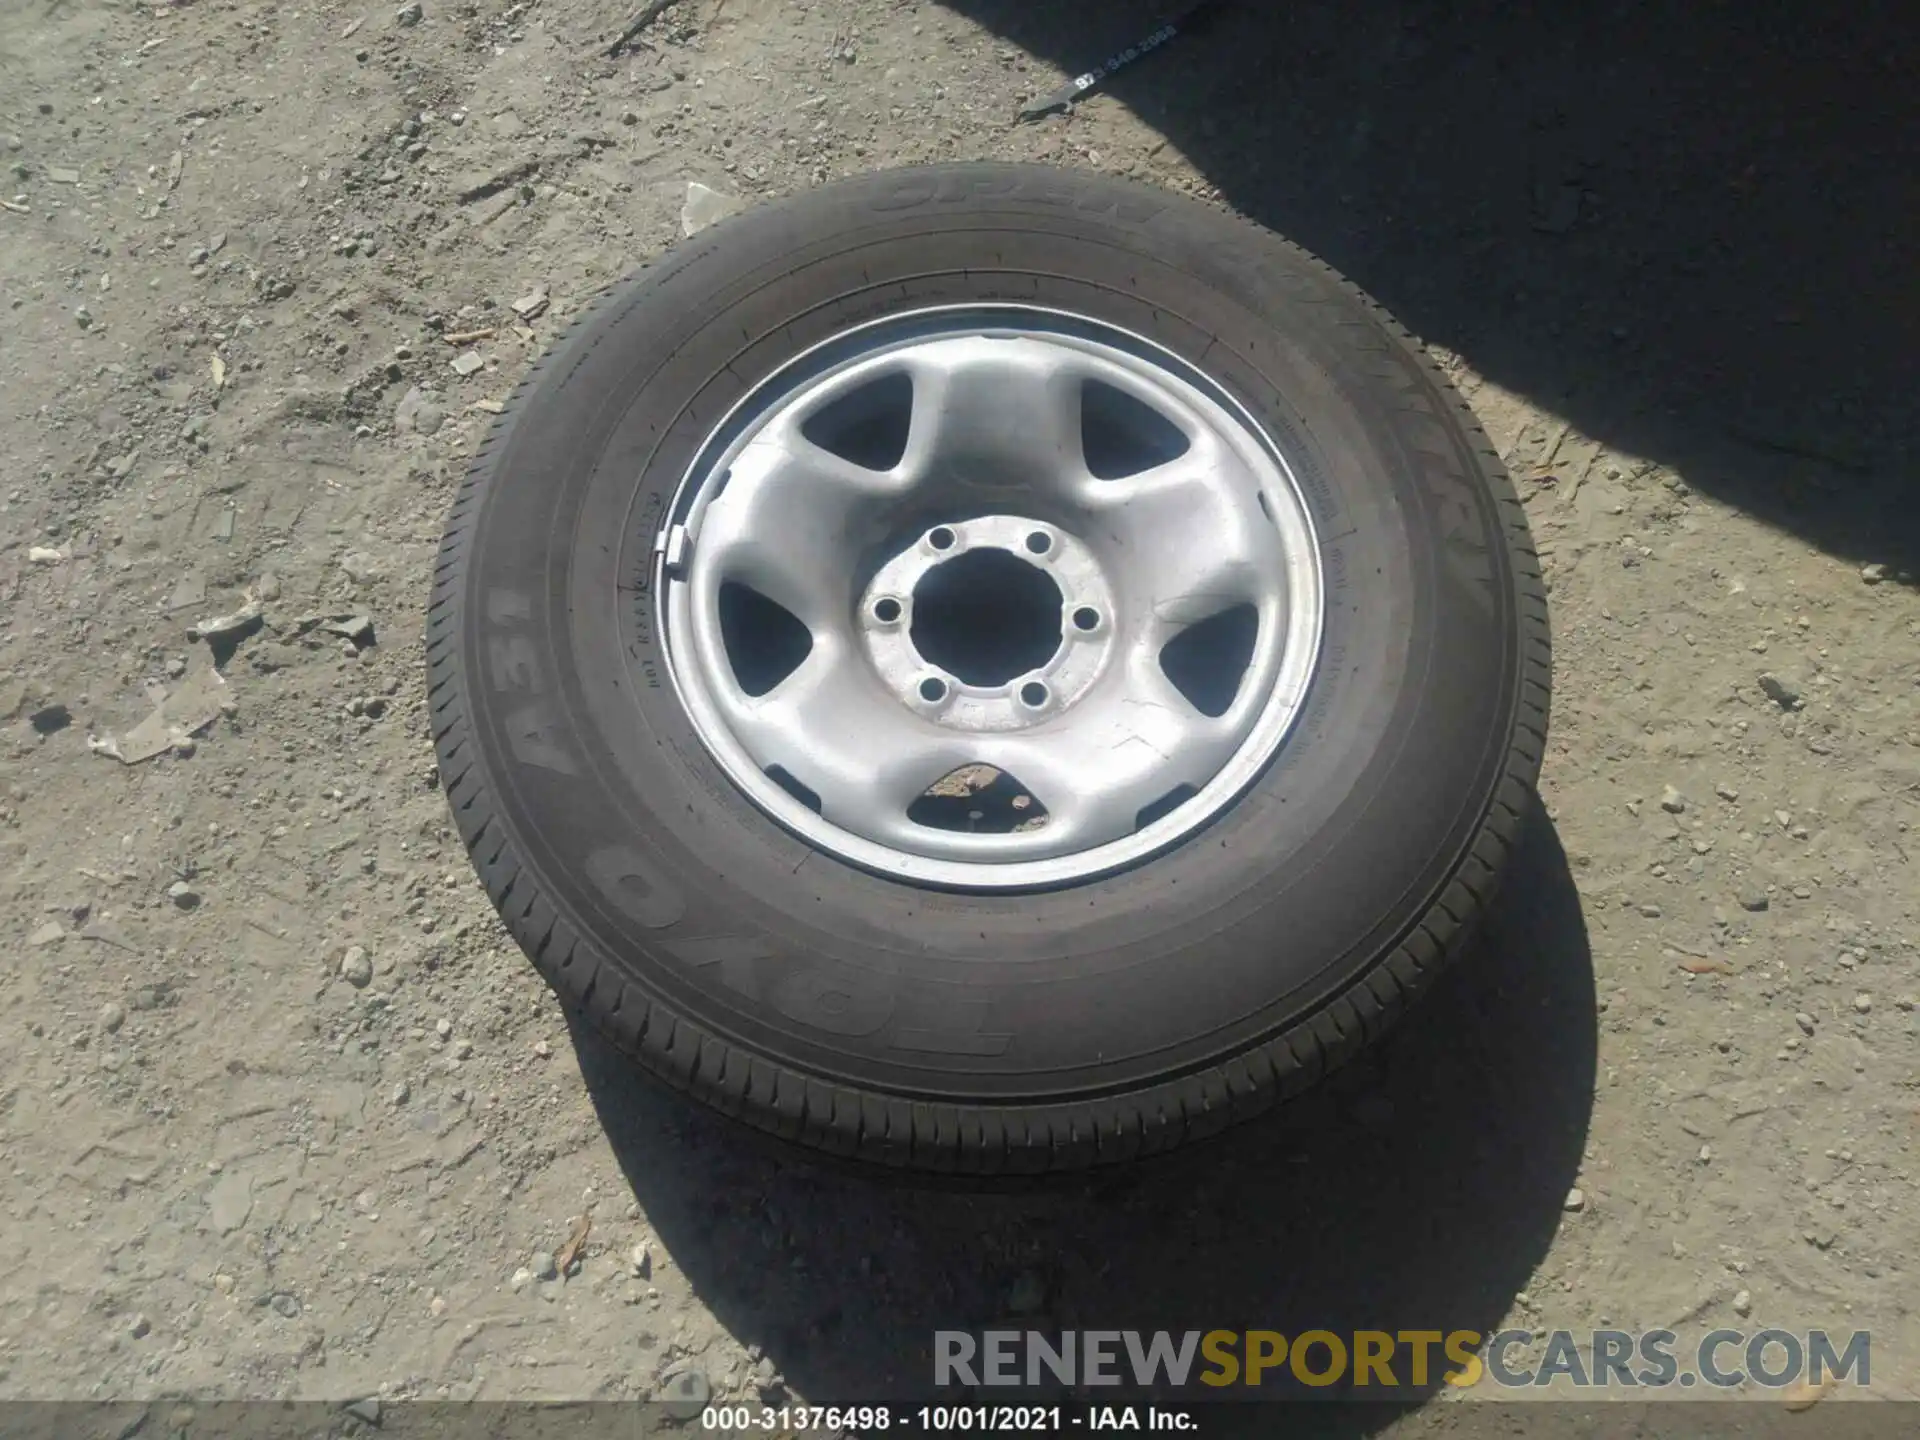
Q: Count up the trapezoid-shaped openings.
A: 5